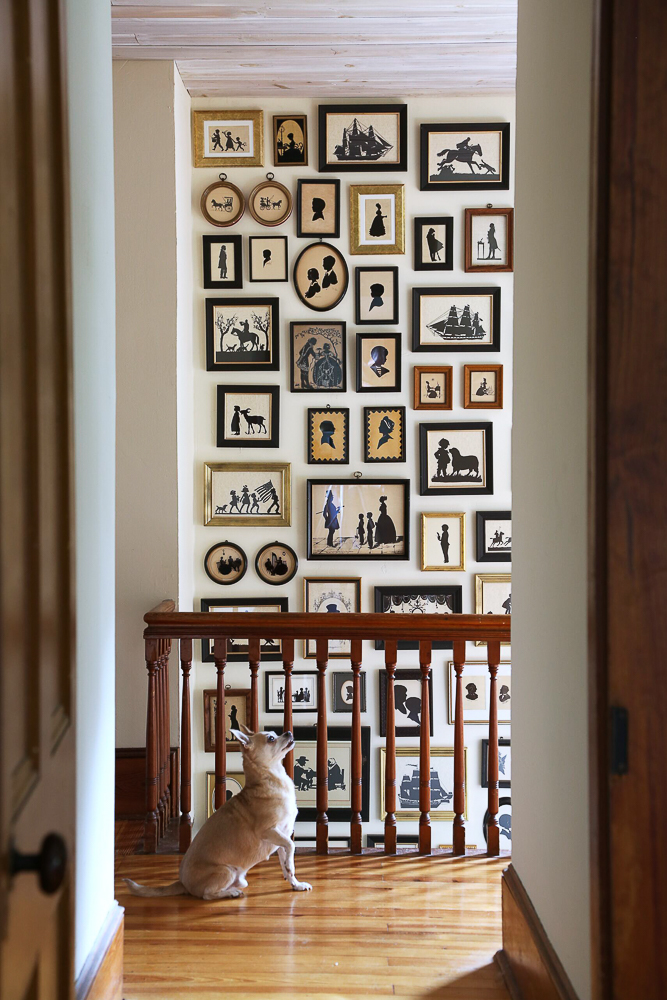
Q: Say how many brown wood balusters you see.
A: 15